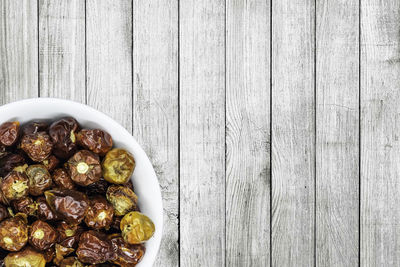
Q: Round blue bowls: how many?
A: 0